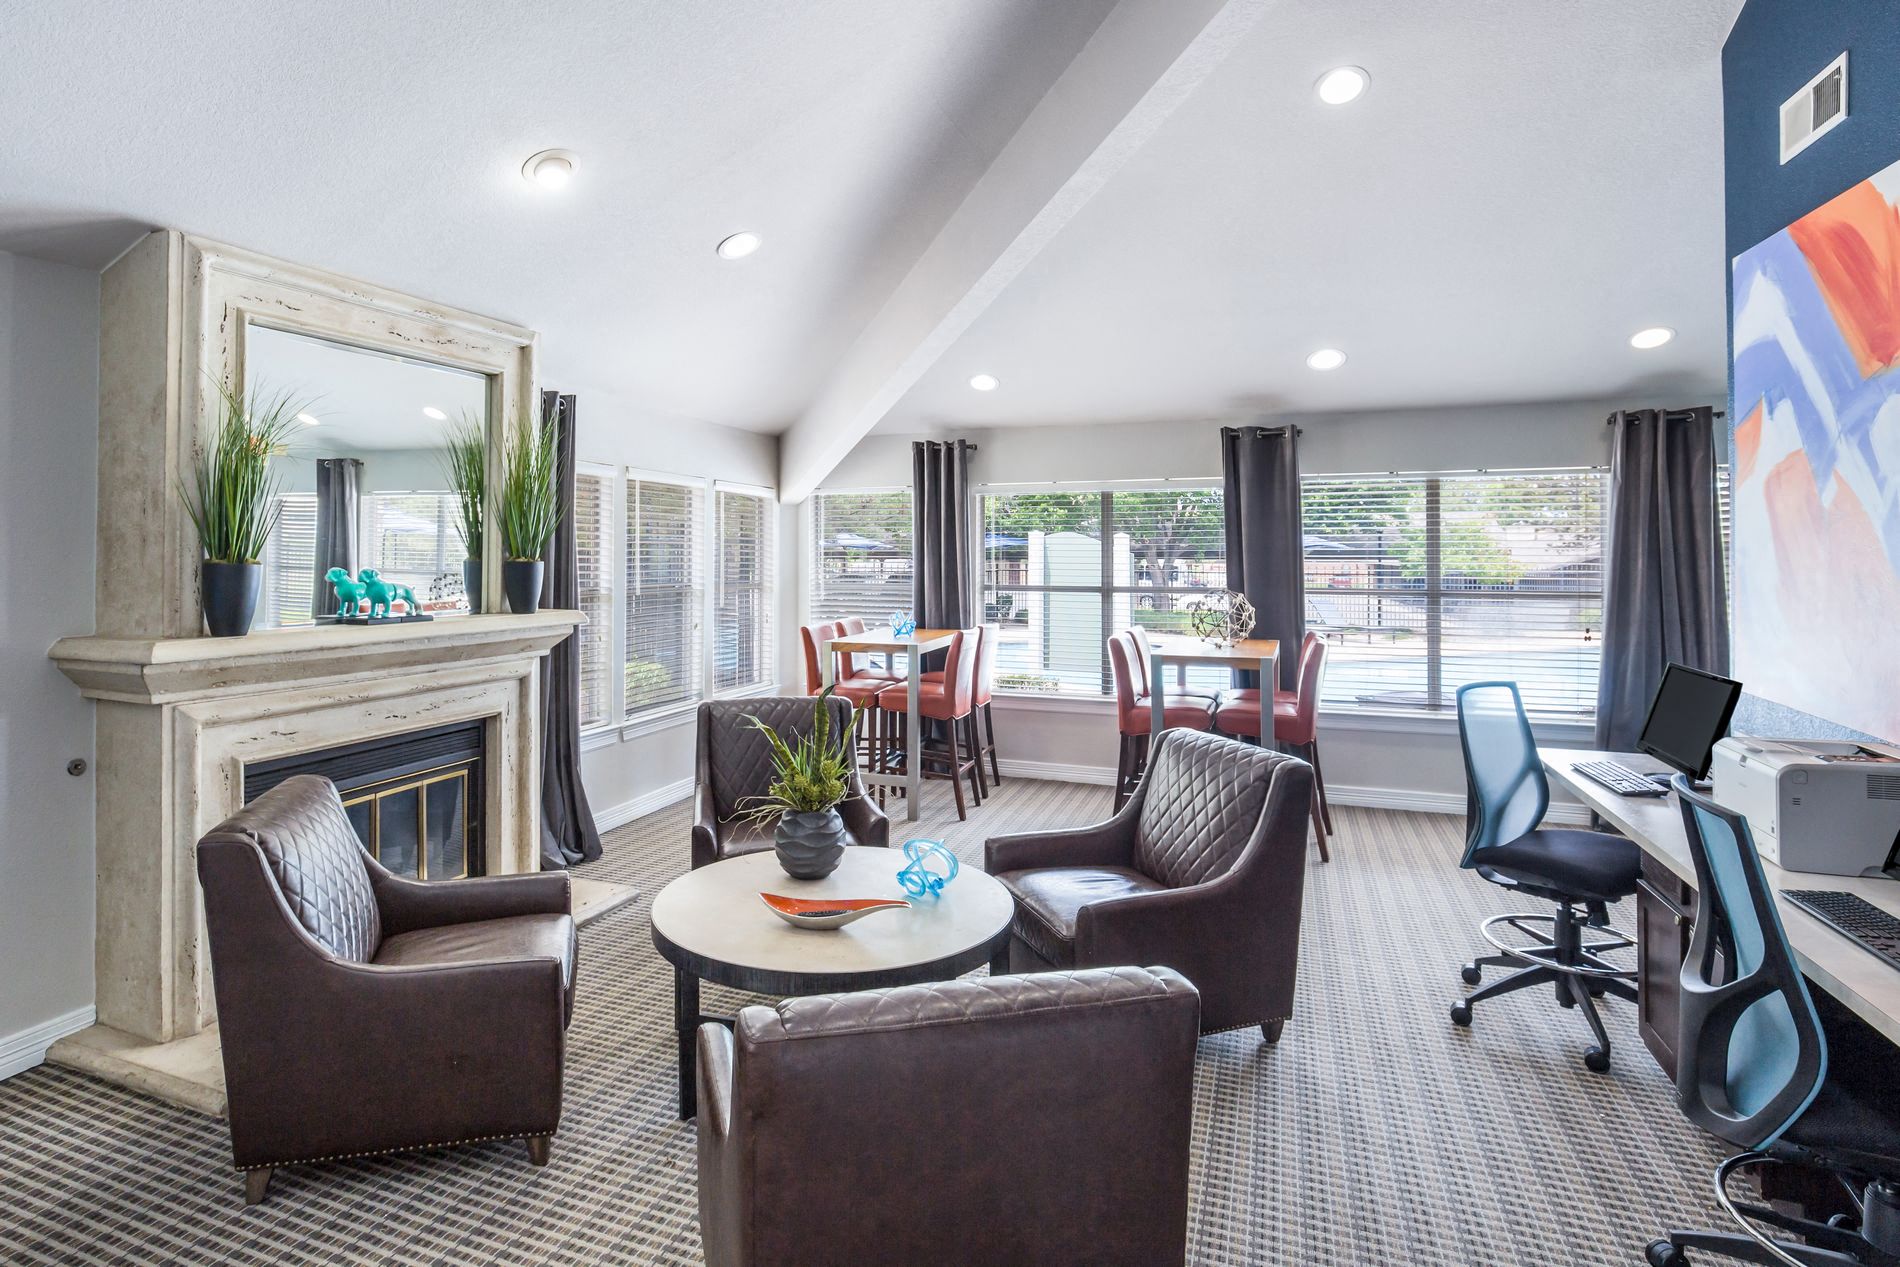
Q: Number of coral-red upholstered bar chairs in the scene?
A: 8